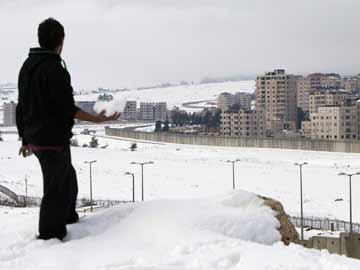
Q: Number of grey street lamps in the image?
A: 6